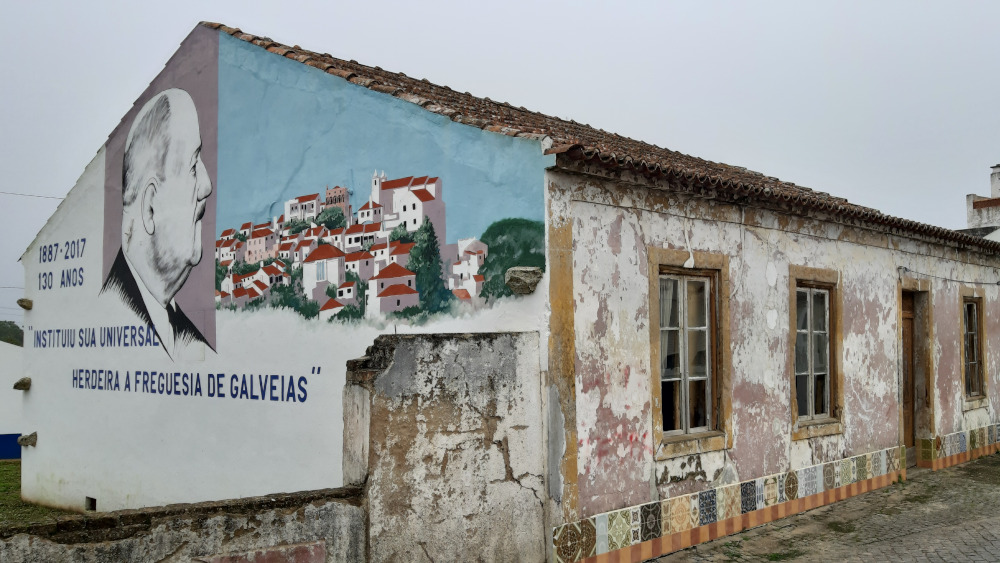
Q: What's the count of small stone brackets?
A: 4